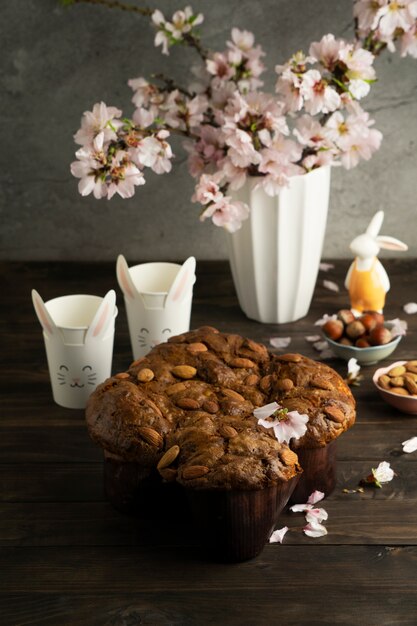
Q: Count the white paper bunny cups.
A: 2